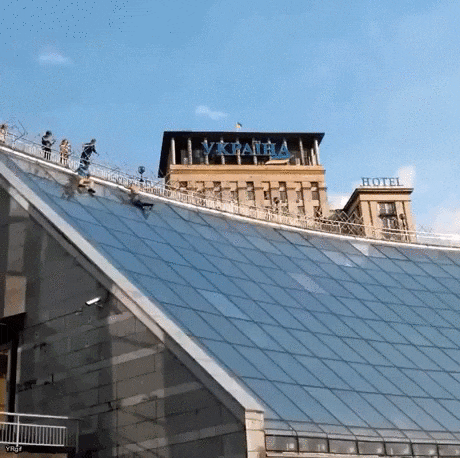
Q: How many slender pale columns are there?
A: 10